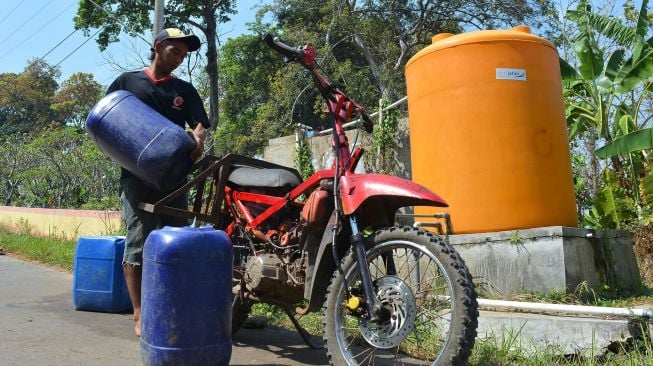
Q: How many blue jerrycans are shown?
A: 3